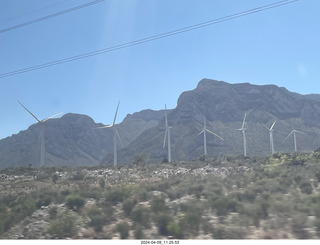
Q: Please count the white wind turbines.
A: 7